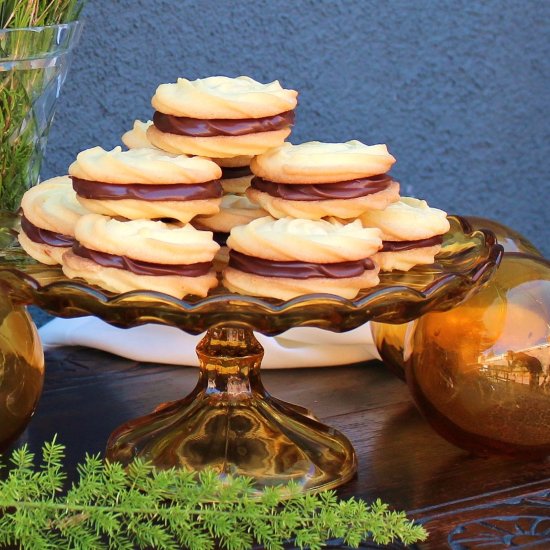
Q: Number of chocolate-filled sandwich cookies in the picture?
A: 9